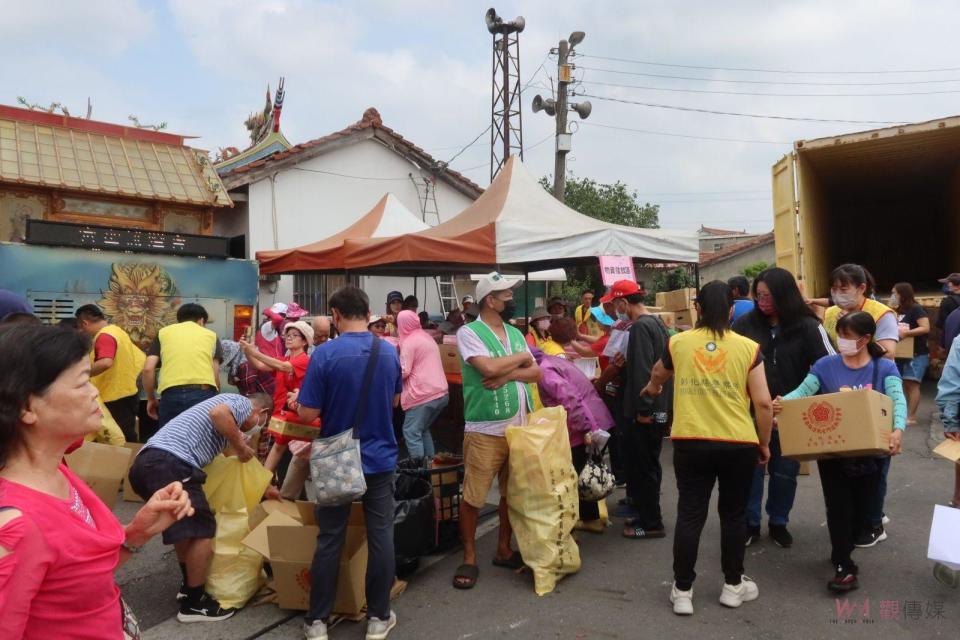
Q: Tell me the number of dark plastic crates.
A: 1